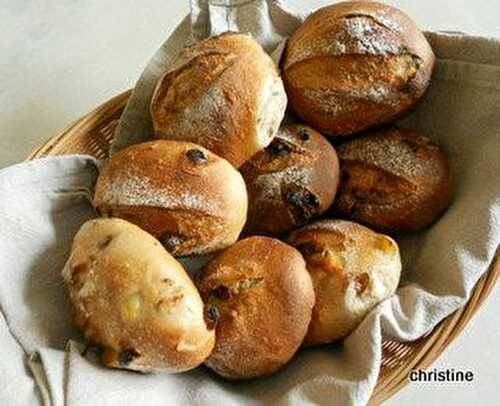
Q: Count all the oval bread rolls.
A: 8